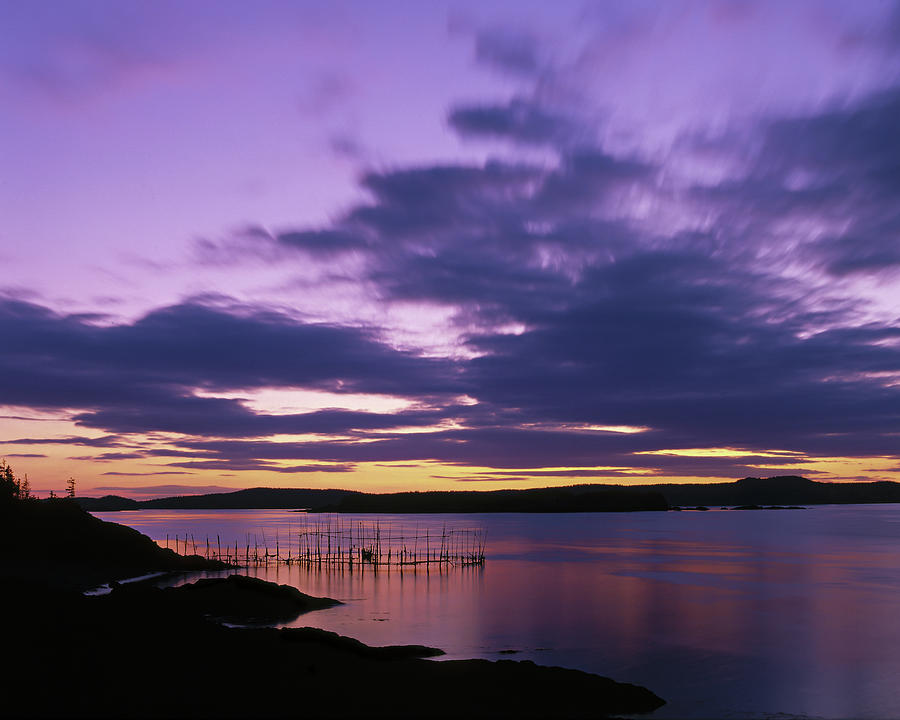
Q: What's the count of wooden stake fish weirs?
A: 1